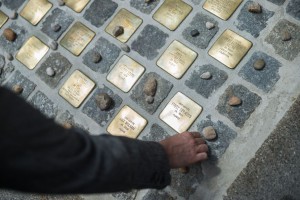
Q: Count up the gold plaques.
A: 14